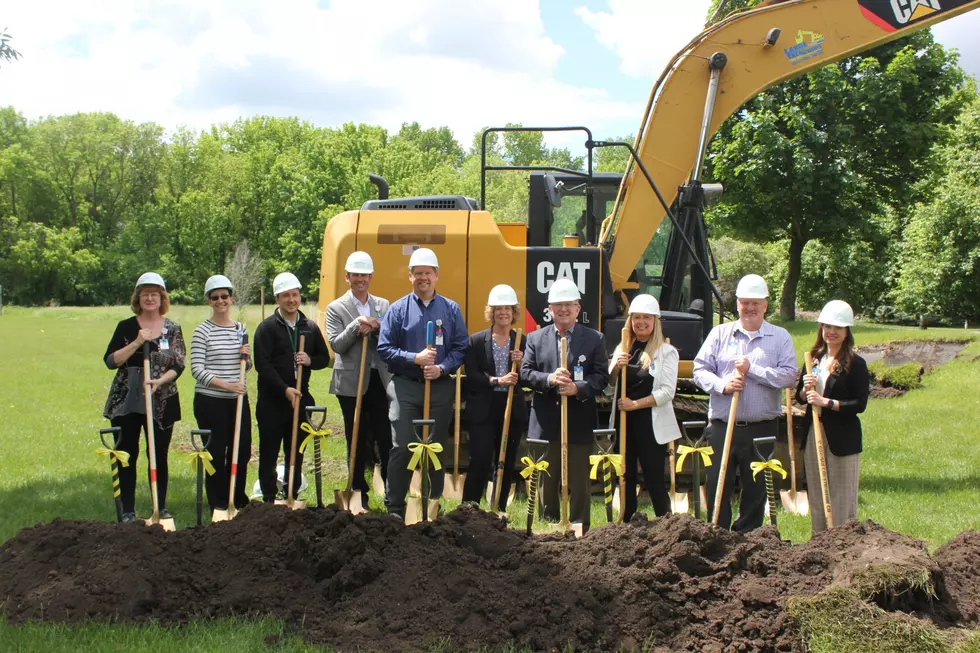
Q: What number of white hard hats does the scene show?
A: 10